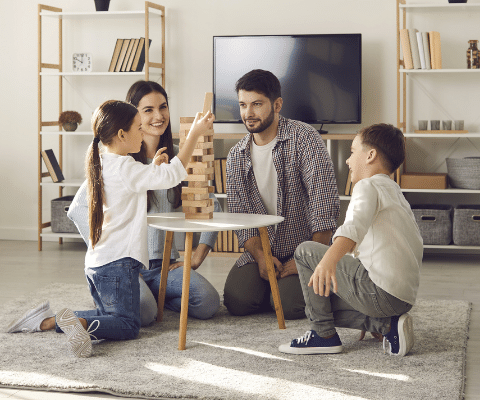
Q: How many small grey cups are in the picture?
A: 4